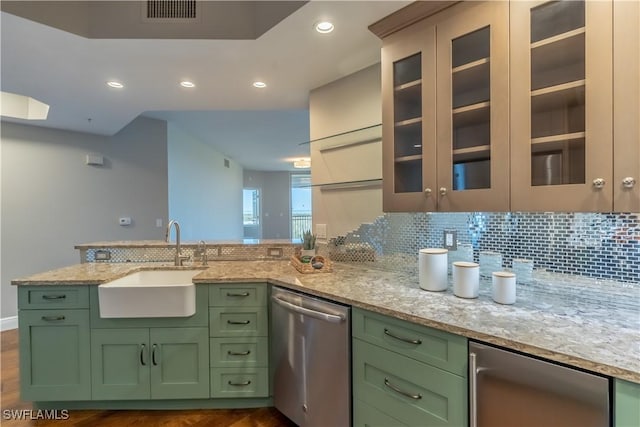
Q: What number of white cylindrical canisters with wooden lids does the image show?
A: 3